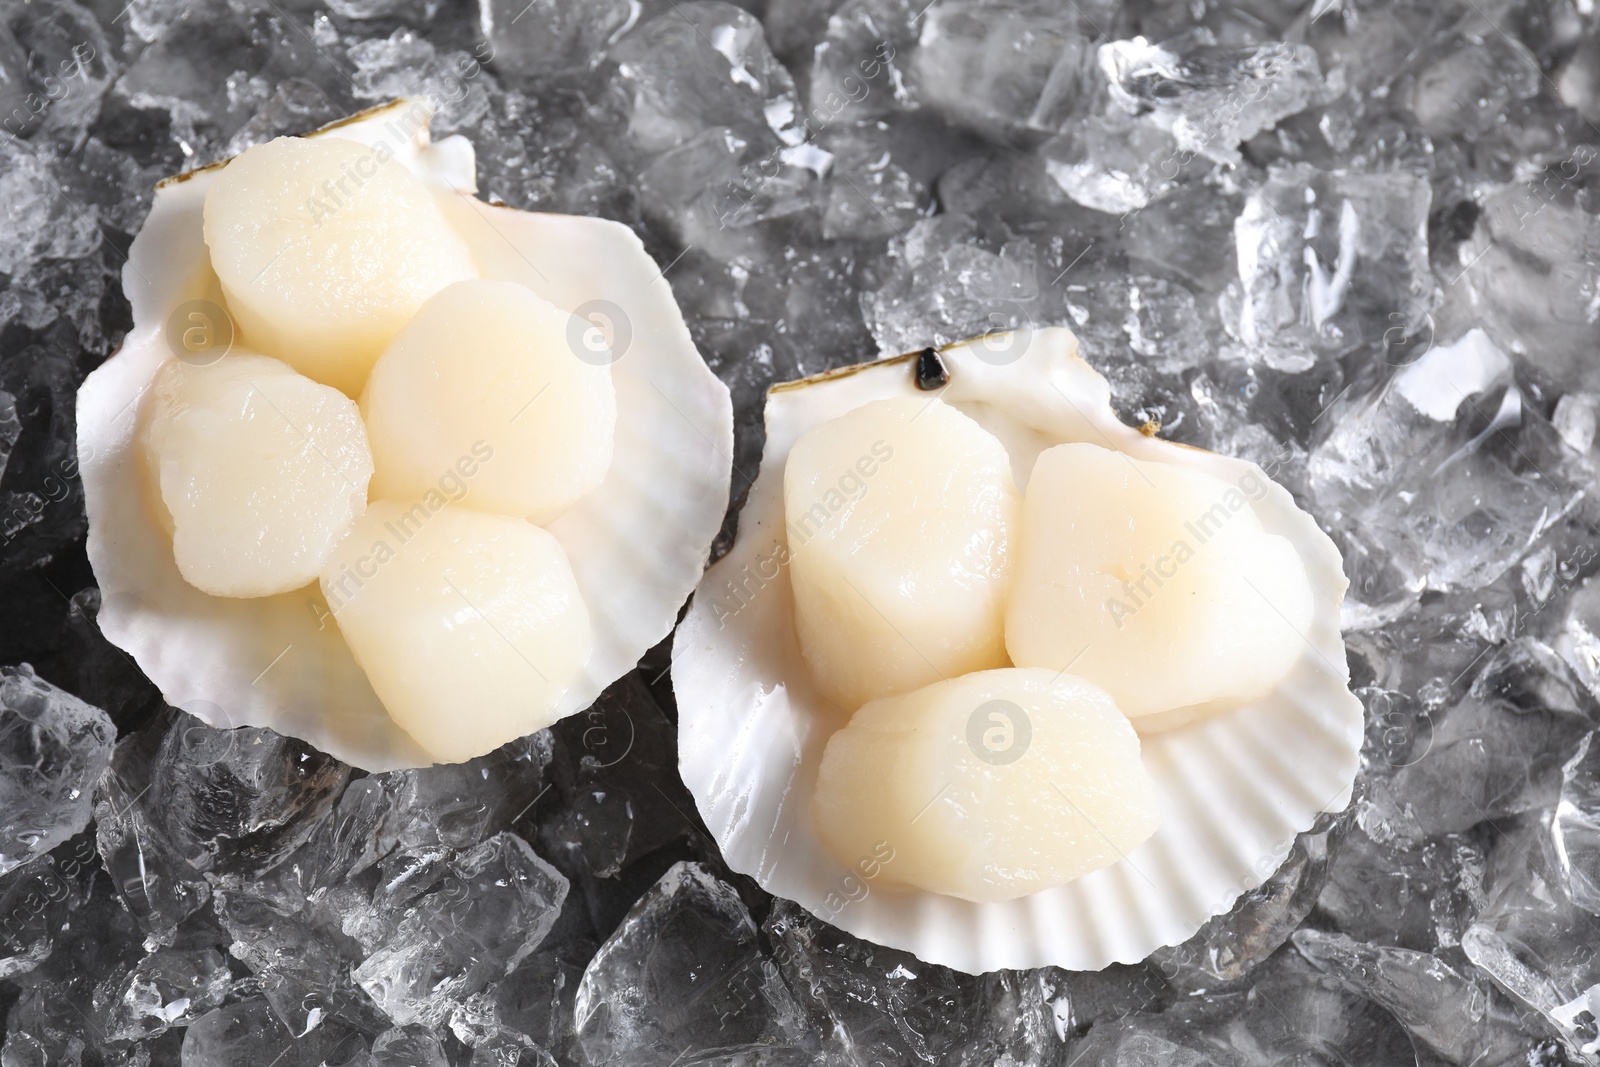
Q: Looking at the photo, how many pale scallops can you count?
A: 7